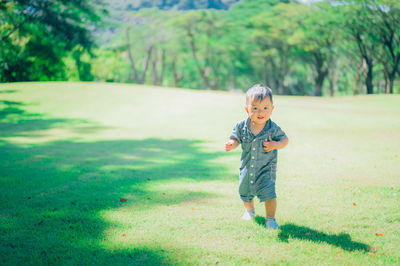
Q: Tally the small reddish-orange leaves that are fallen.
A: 4